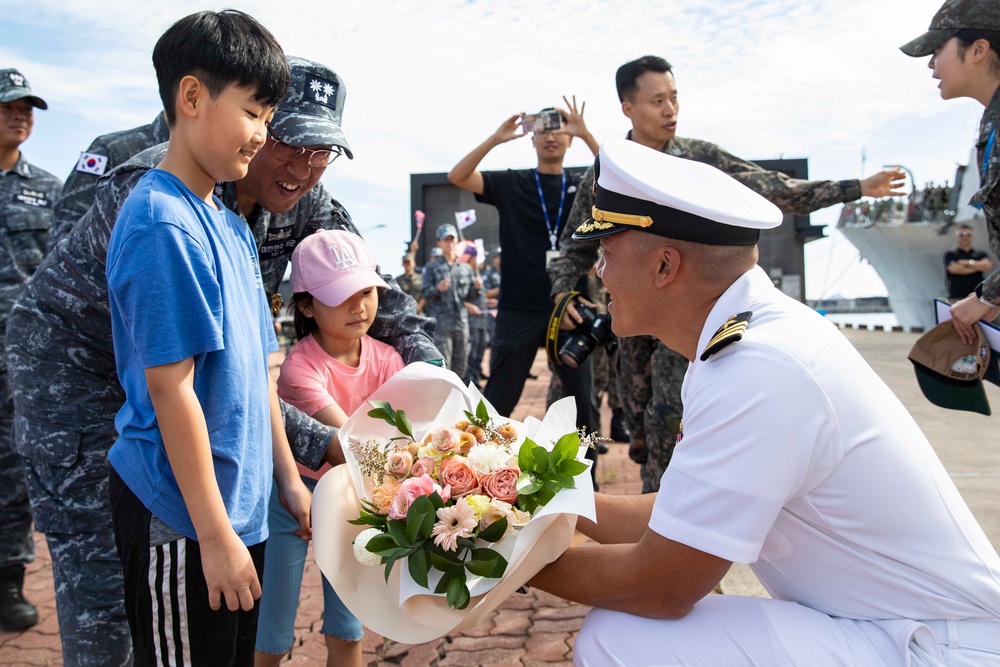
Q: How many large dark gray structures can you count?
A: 1